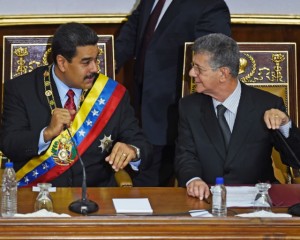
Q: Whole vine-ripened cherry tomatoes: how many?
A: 0